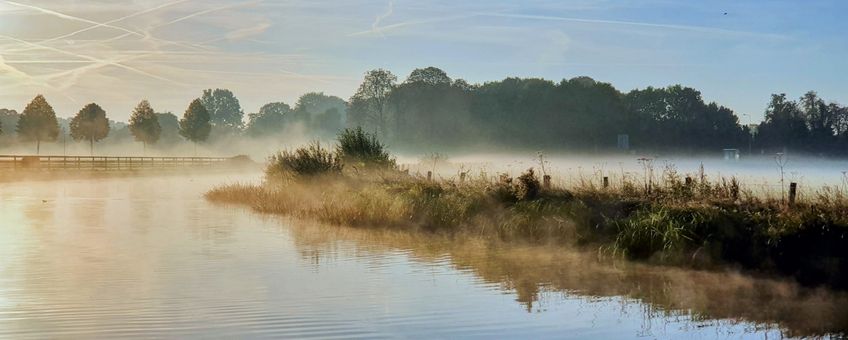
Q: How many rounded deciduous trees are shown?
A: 4